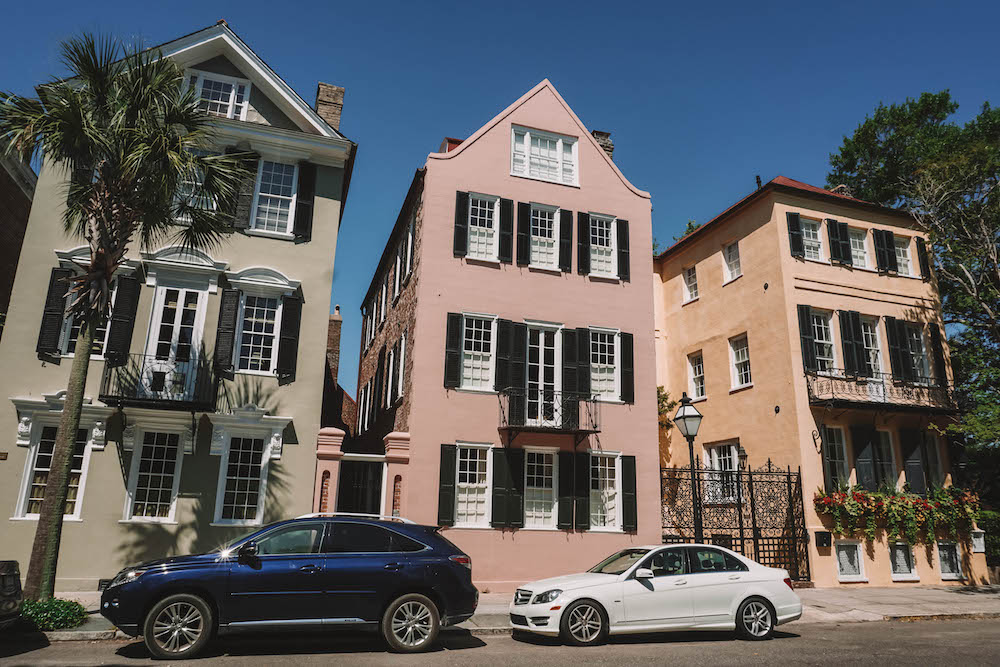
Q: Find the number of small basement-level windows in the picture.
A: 3